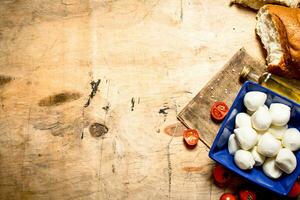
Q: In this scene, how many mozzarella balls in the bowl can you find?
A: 13